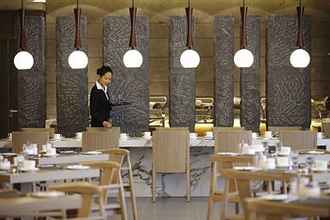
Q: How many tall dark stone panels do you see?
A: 7